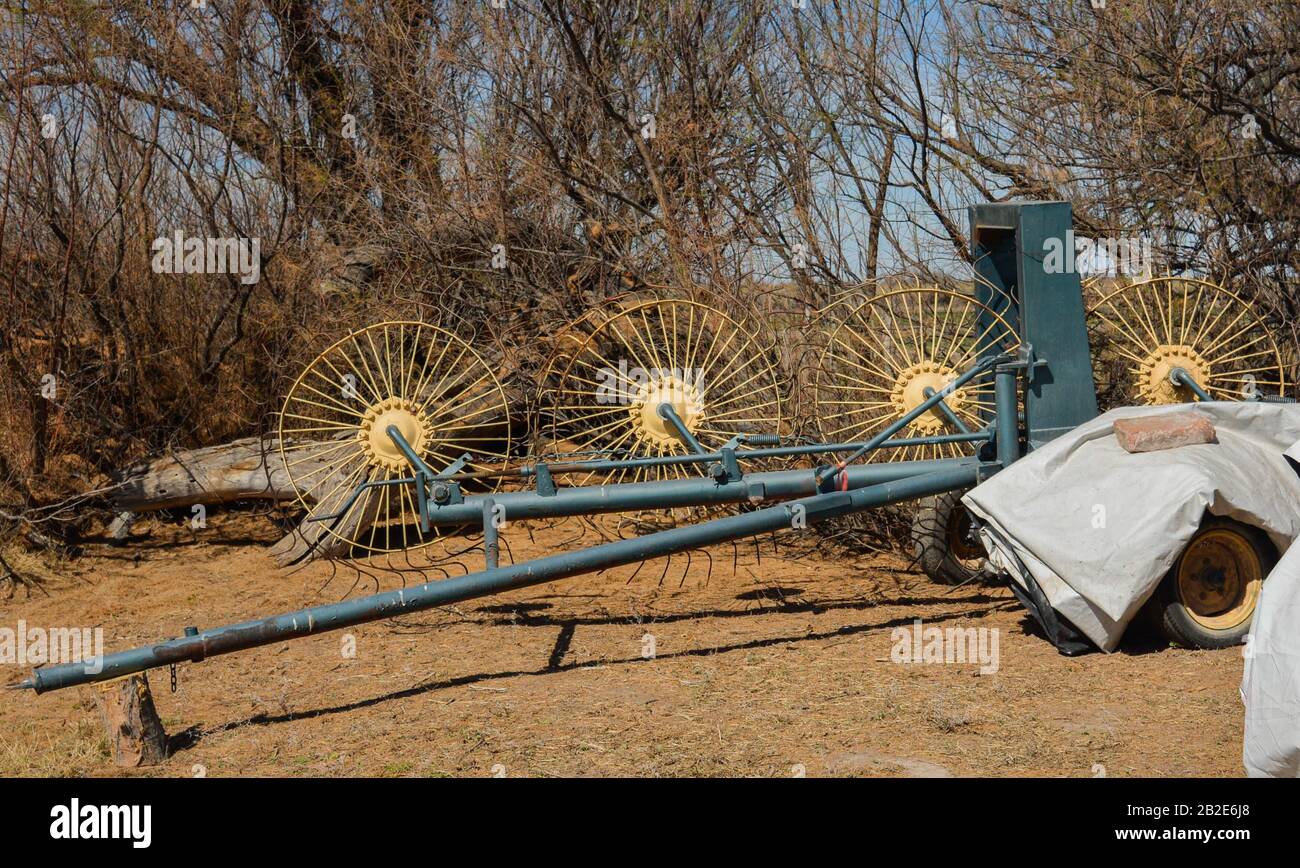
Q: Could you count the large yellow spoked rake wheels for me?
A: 4